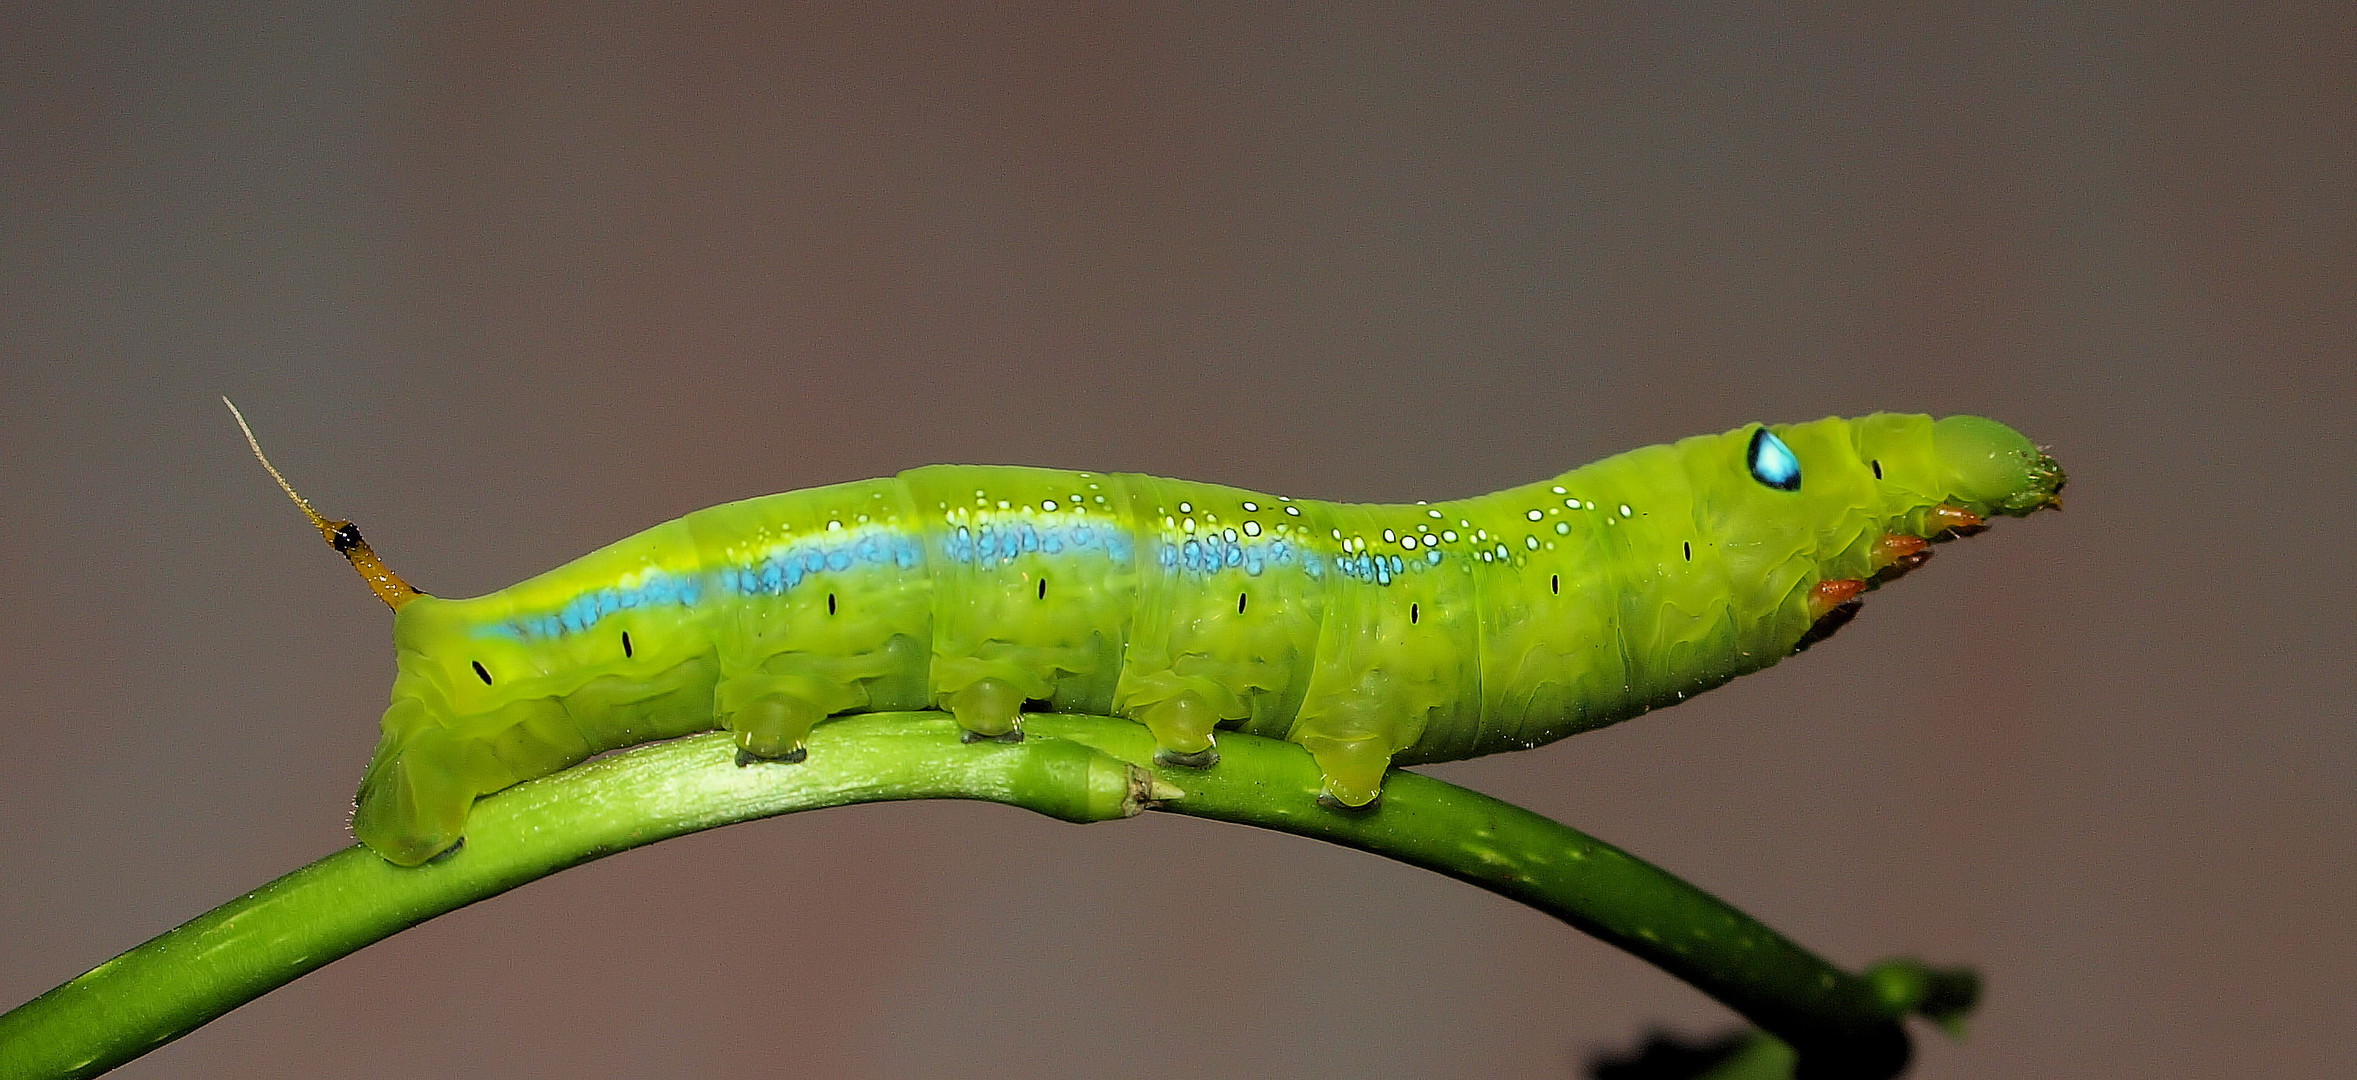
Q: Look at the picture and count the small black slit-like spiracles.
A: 9